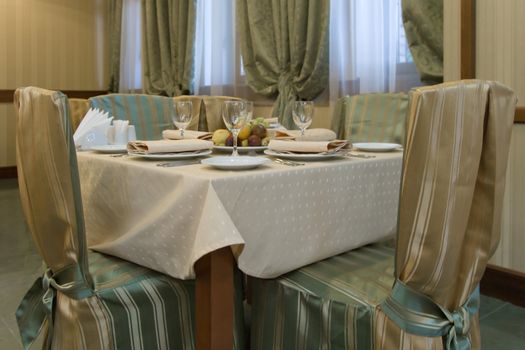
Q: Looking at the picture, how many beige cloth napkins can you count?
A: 4